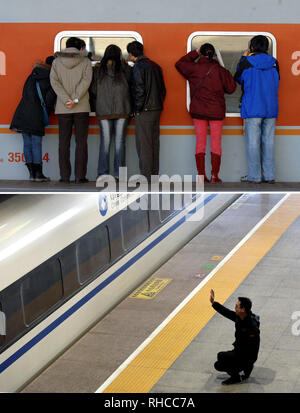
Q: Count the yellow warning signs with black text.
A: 1